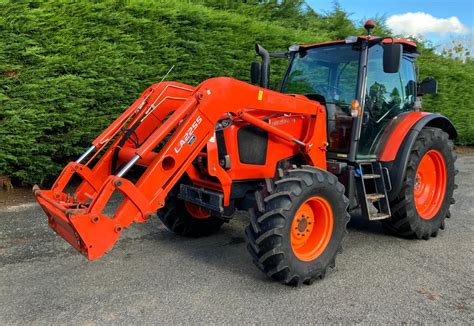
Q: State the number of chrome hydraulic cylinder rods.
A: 3